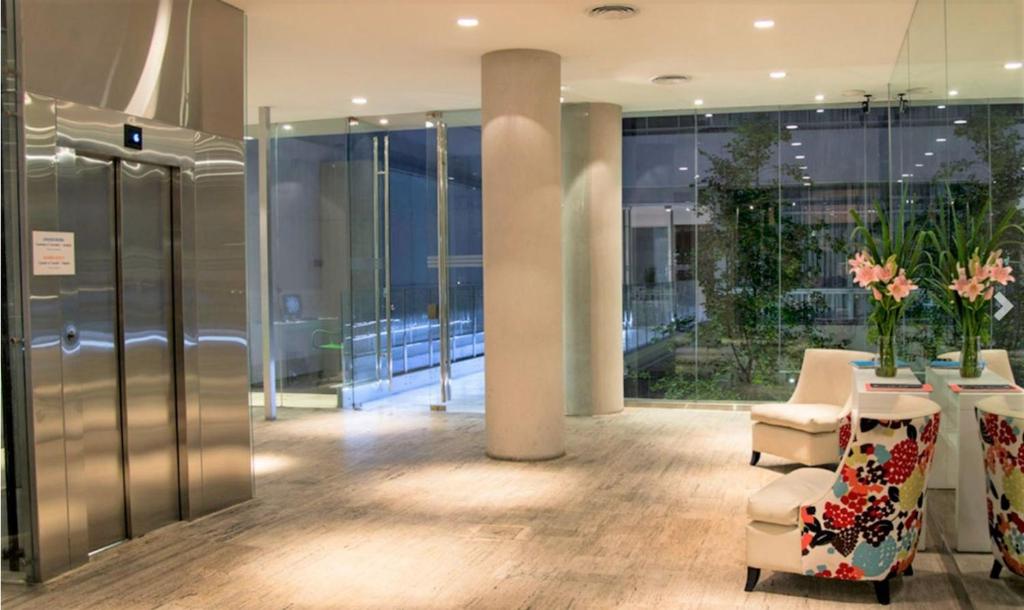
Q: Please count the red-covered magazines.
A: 2